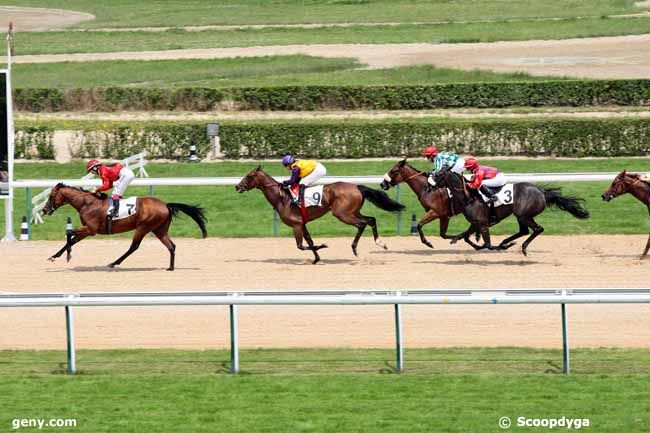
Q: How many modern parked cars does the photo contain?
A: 0